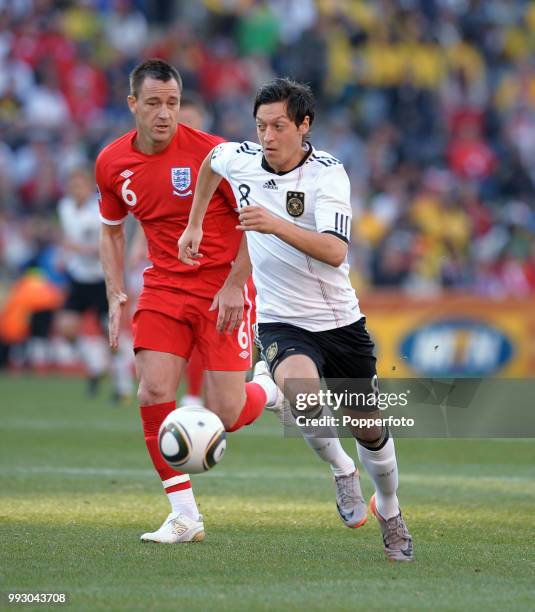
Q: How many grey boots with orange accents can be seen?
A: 2